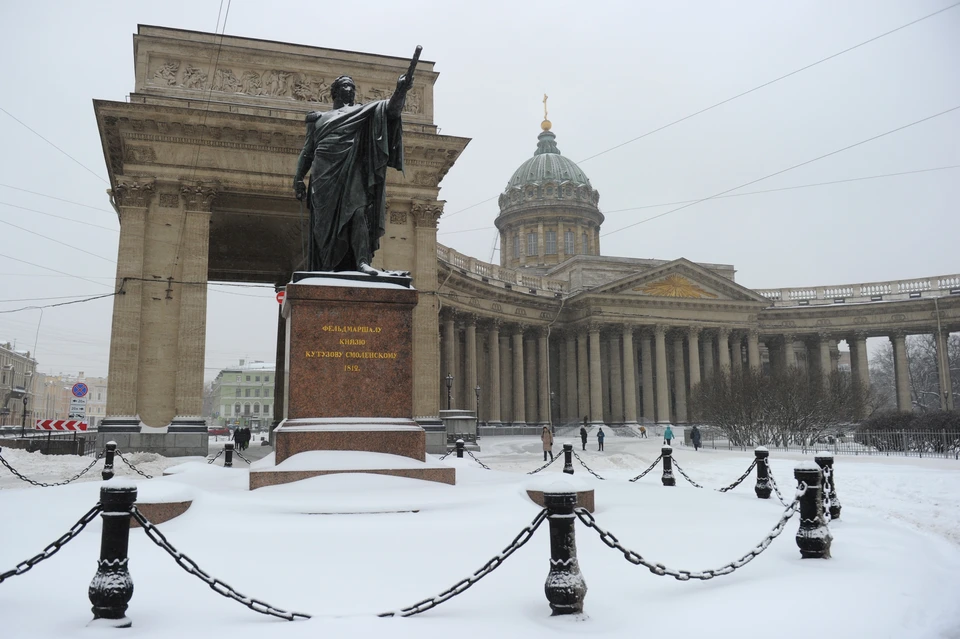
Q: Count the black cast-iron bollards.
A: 10